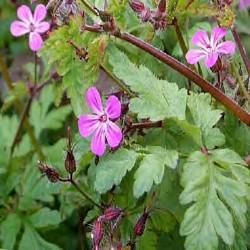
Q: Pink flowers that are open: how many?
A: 3